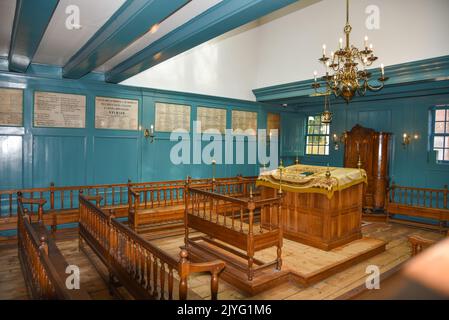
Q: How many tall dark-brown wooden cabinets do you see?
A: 1